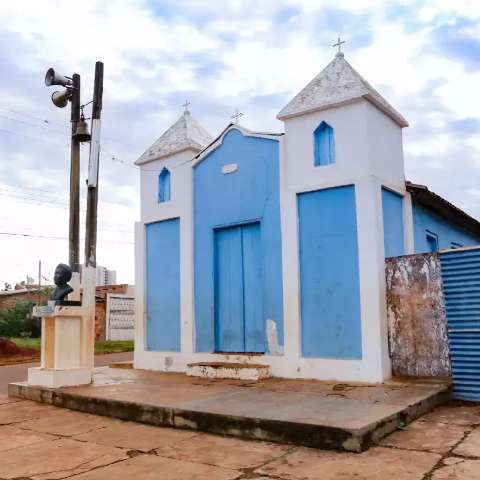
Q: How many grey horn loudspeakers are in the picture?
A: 2